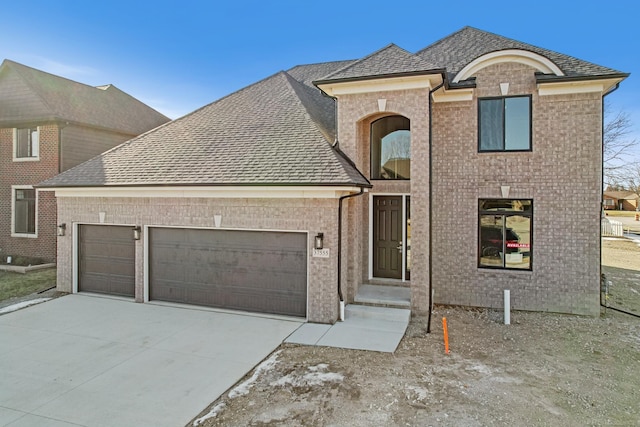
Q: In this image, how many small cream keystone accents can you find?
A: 5